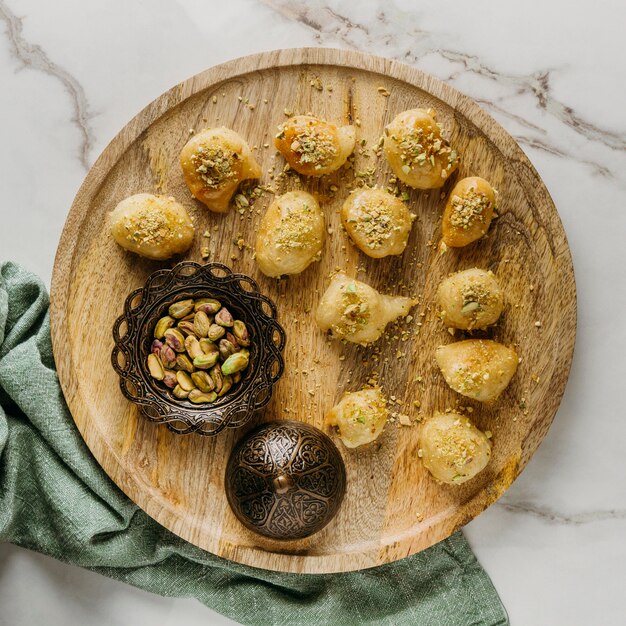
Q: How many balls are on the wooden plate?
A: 12